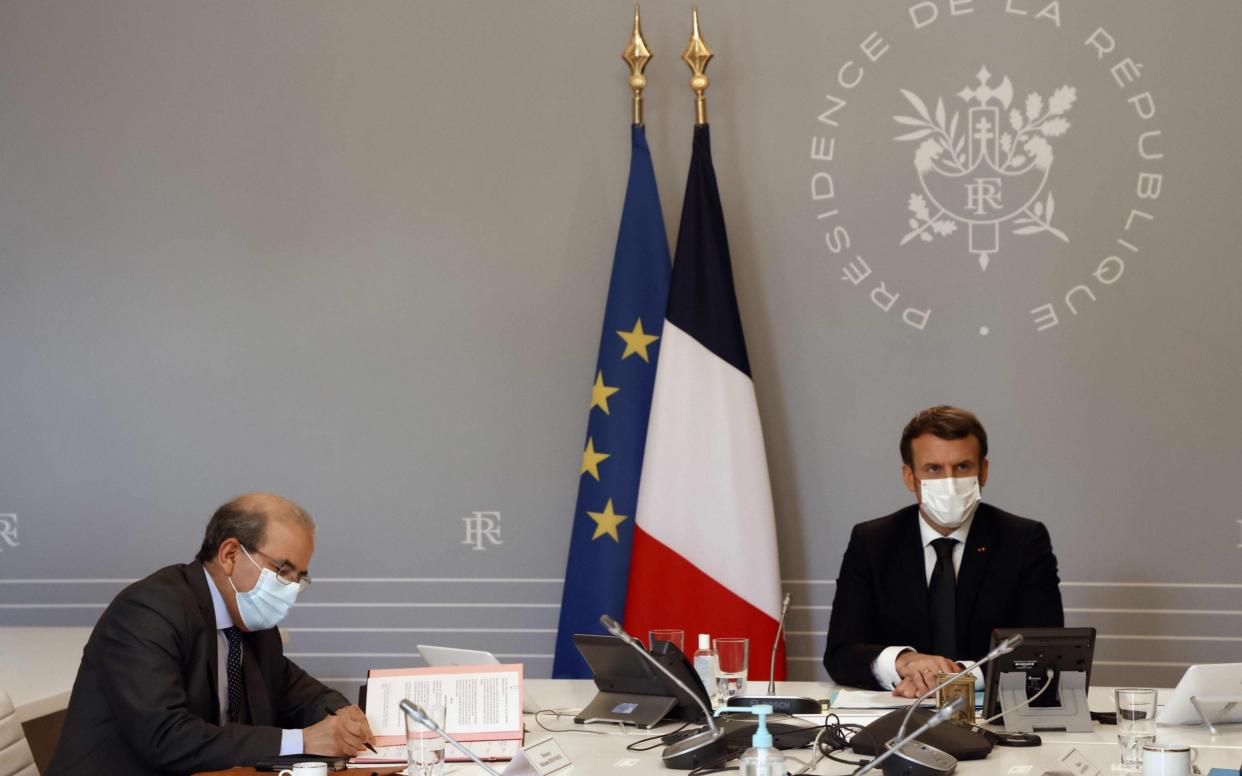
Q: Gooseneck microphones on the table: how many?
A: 5